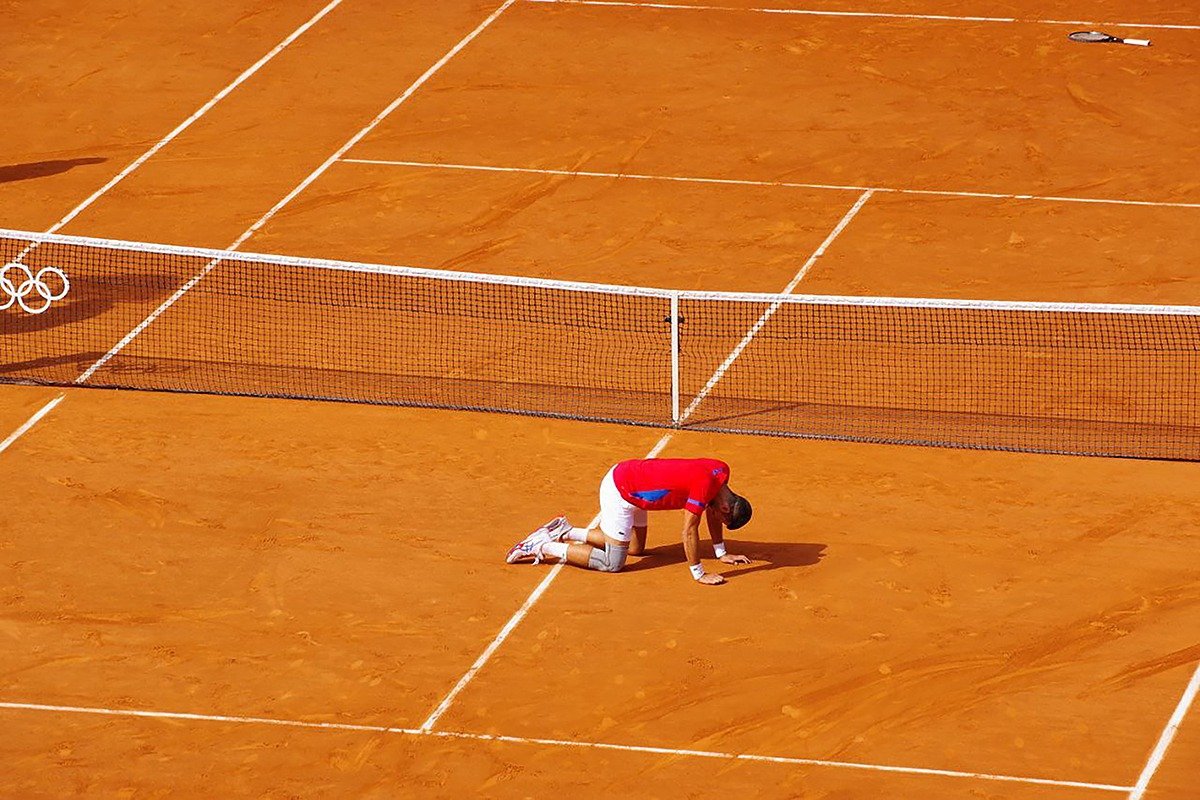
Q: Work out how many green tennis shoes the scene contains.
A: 0